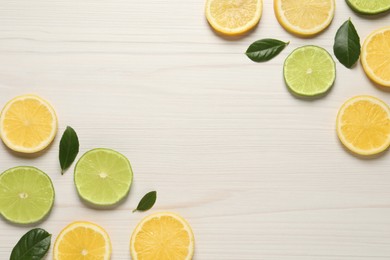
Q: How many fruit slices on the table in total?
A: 11